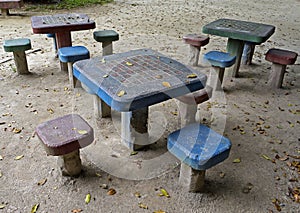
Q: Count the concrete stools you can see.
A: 12